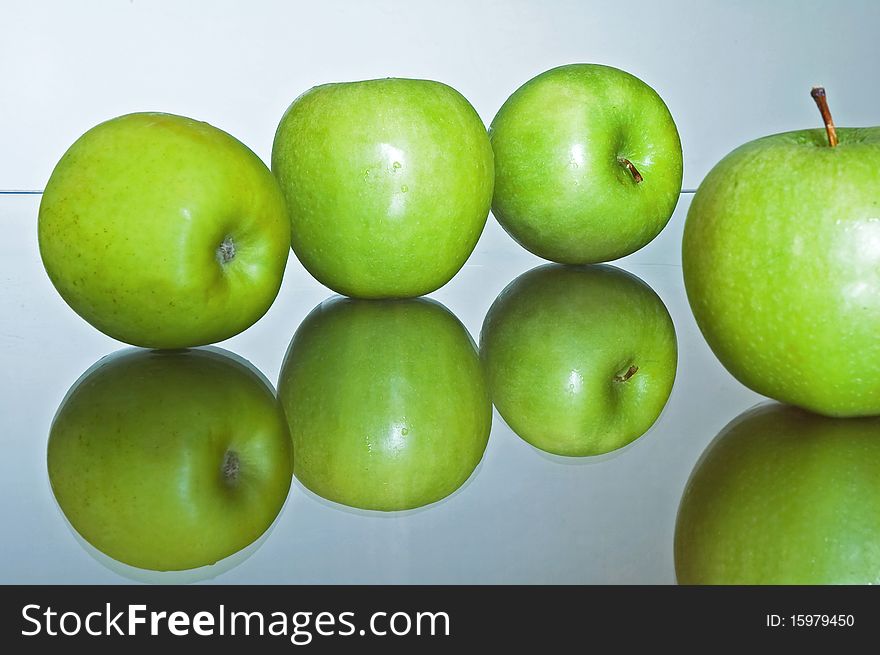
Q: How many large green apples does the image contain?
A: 4